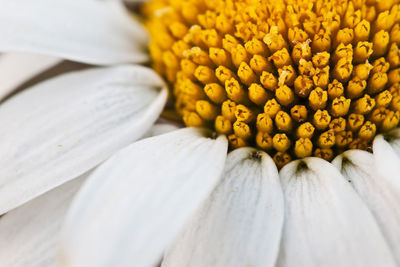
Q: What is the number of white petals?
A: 9